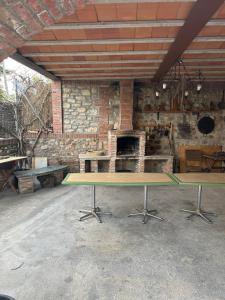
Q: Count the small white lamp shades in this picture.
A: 4